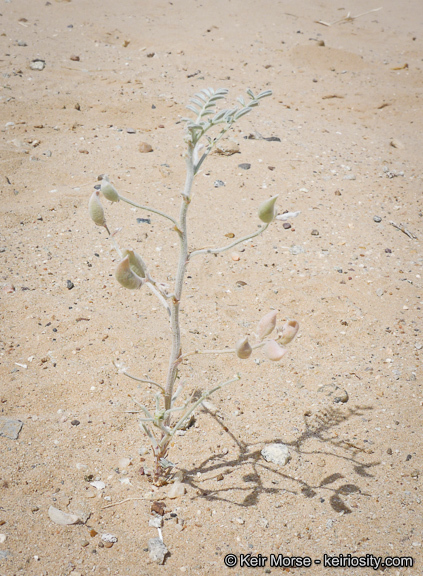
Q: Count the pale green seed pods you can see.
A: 5